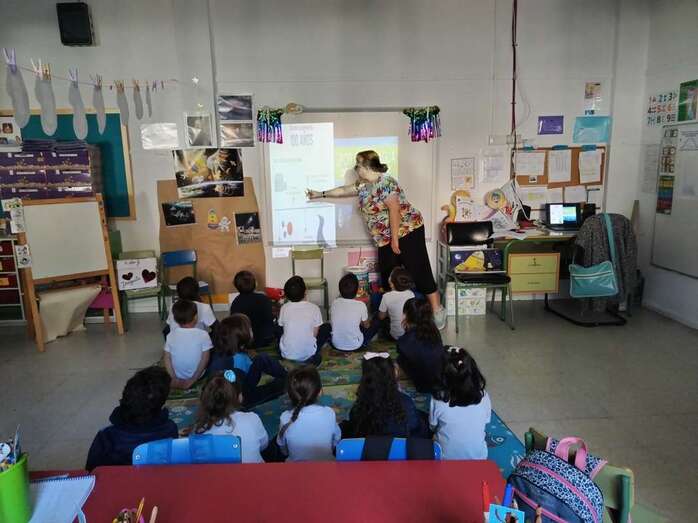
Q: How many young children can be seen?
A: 13